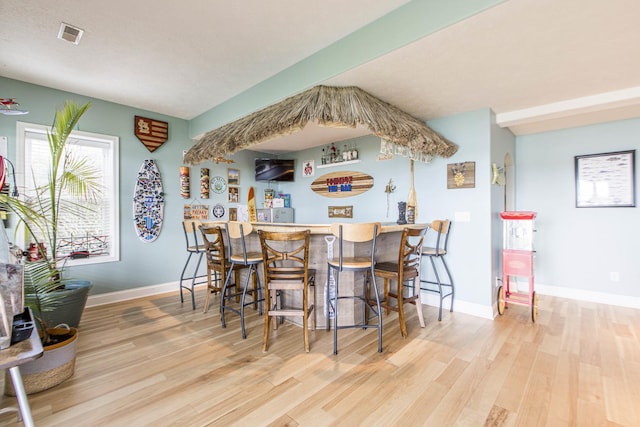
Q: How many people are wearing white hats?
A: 0